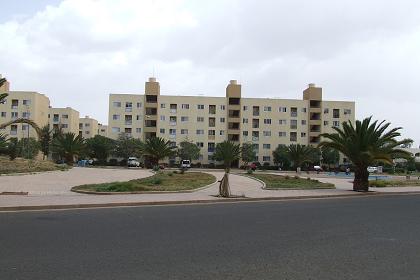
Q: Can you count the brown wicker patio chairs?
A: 0